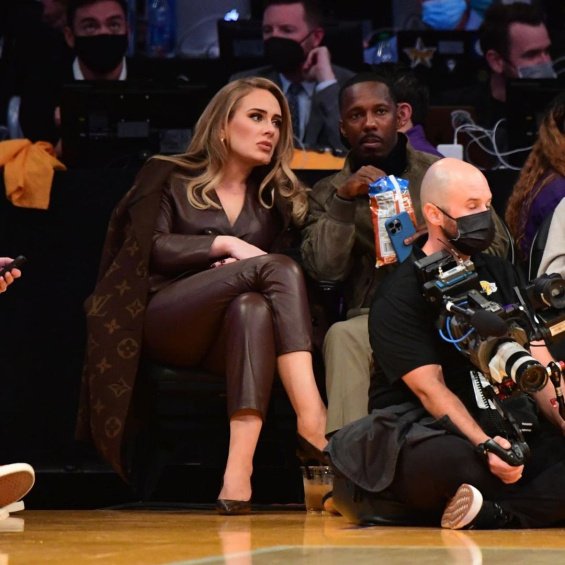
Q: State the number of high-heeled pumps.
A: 2